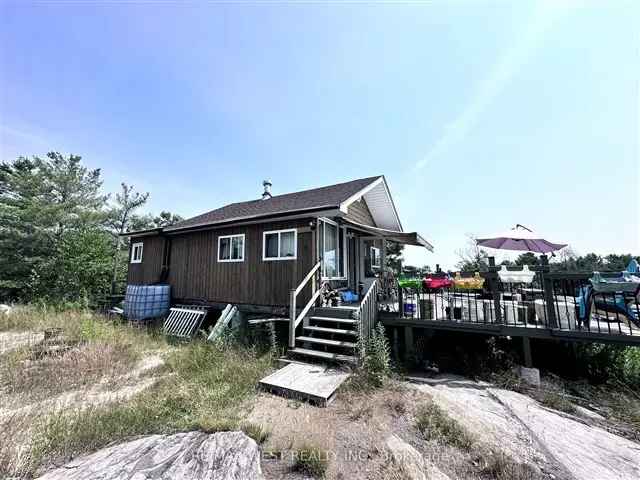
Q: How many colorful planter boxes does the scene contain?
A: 5